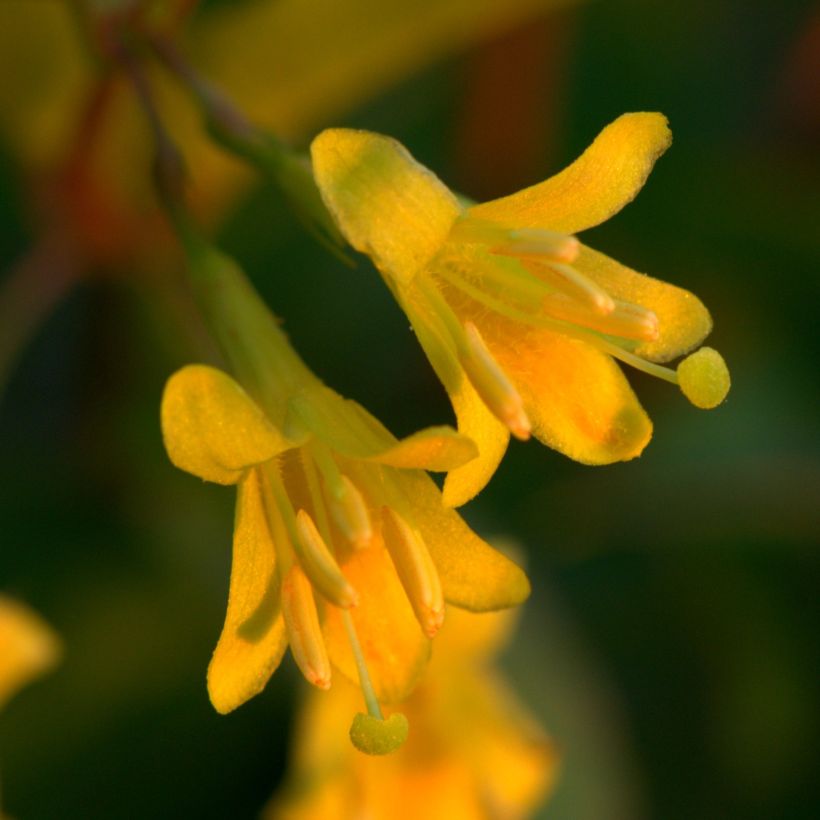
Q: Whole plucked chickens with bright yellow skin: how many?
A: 0